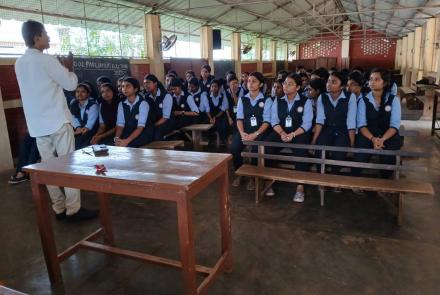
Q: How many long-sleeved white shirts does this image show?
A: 1